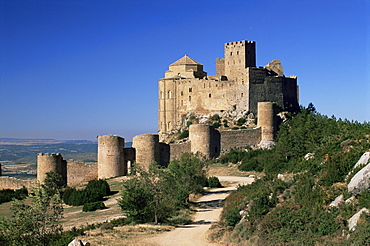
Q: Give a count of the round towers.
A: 5